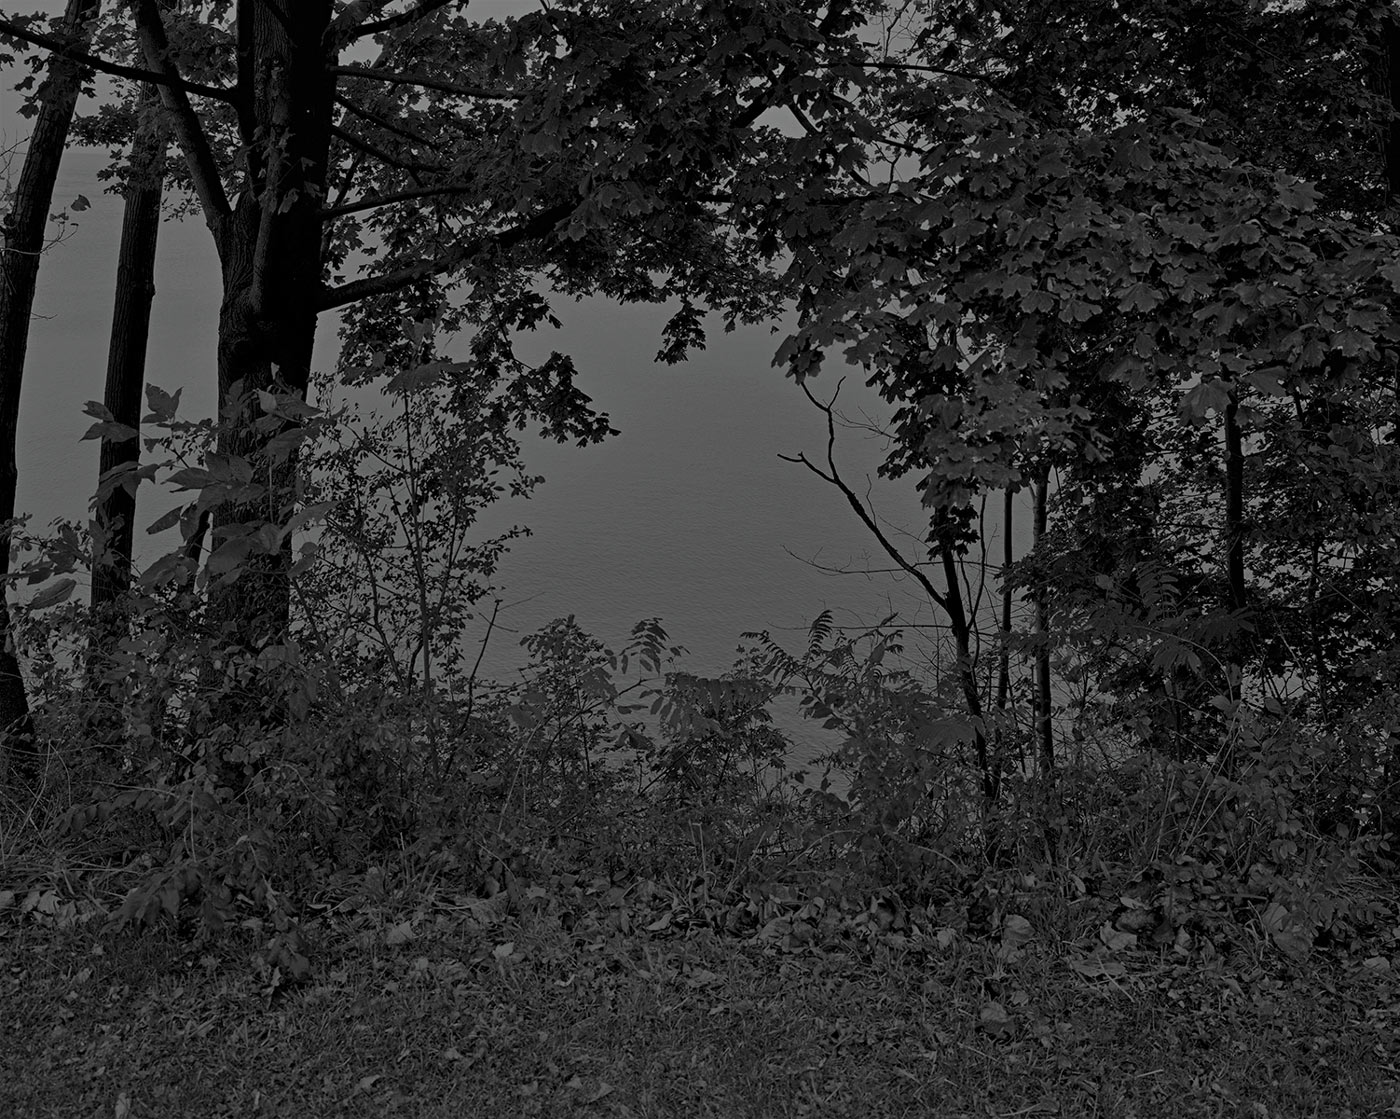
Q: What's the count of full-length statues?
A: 0